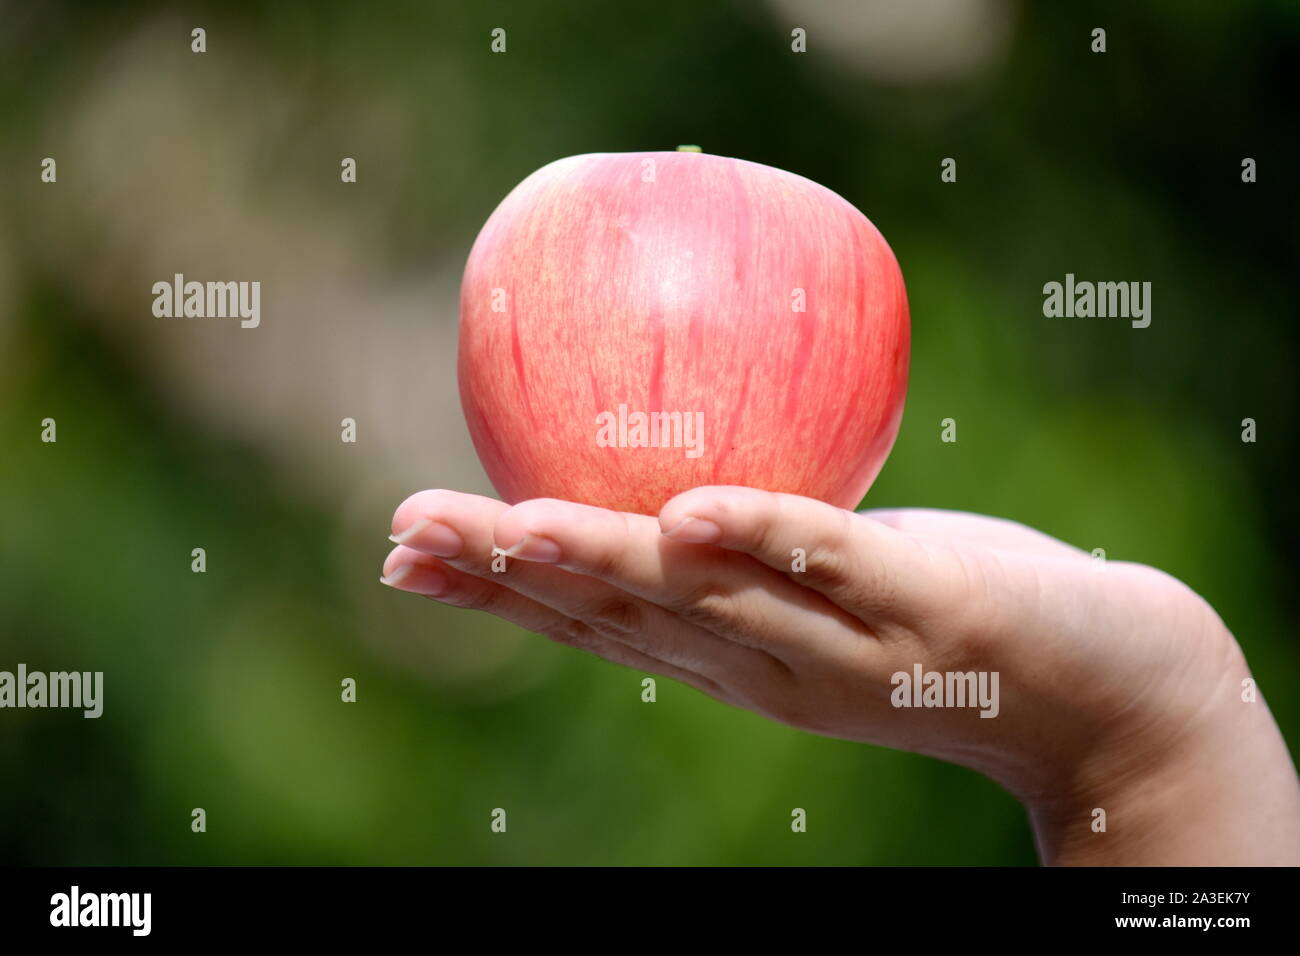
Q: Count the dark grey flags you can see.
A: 0